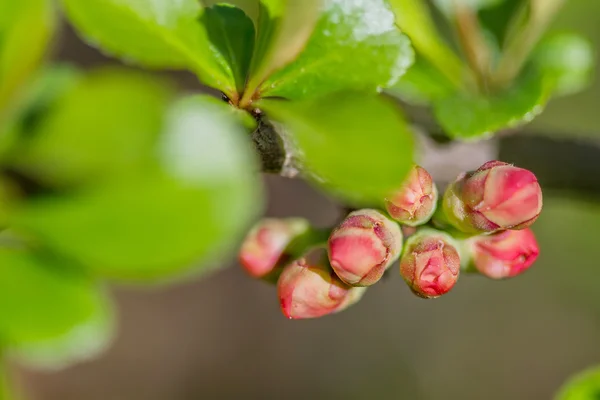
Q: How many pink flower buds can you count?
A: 7